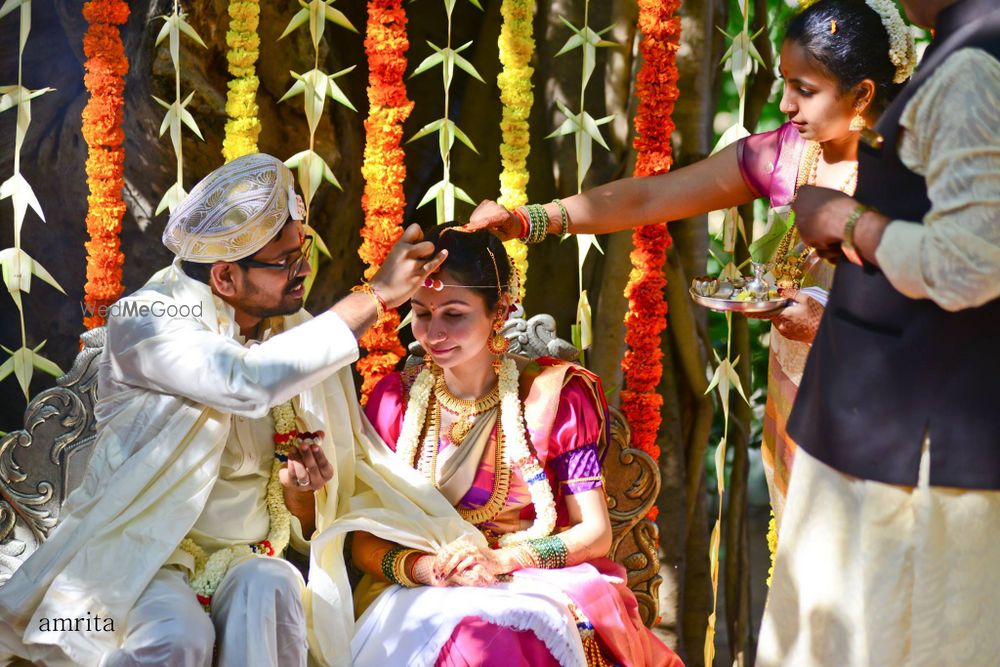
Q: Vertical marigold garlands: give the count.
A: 5